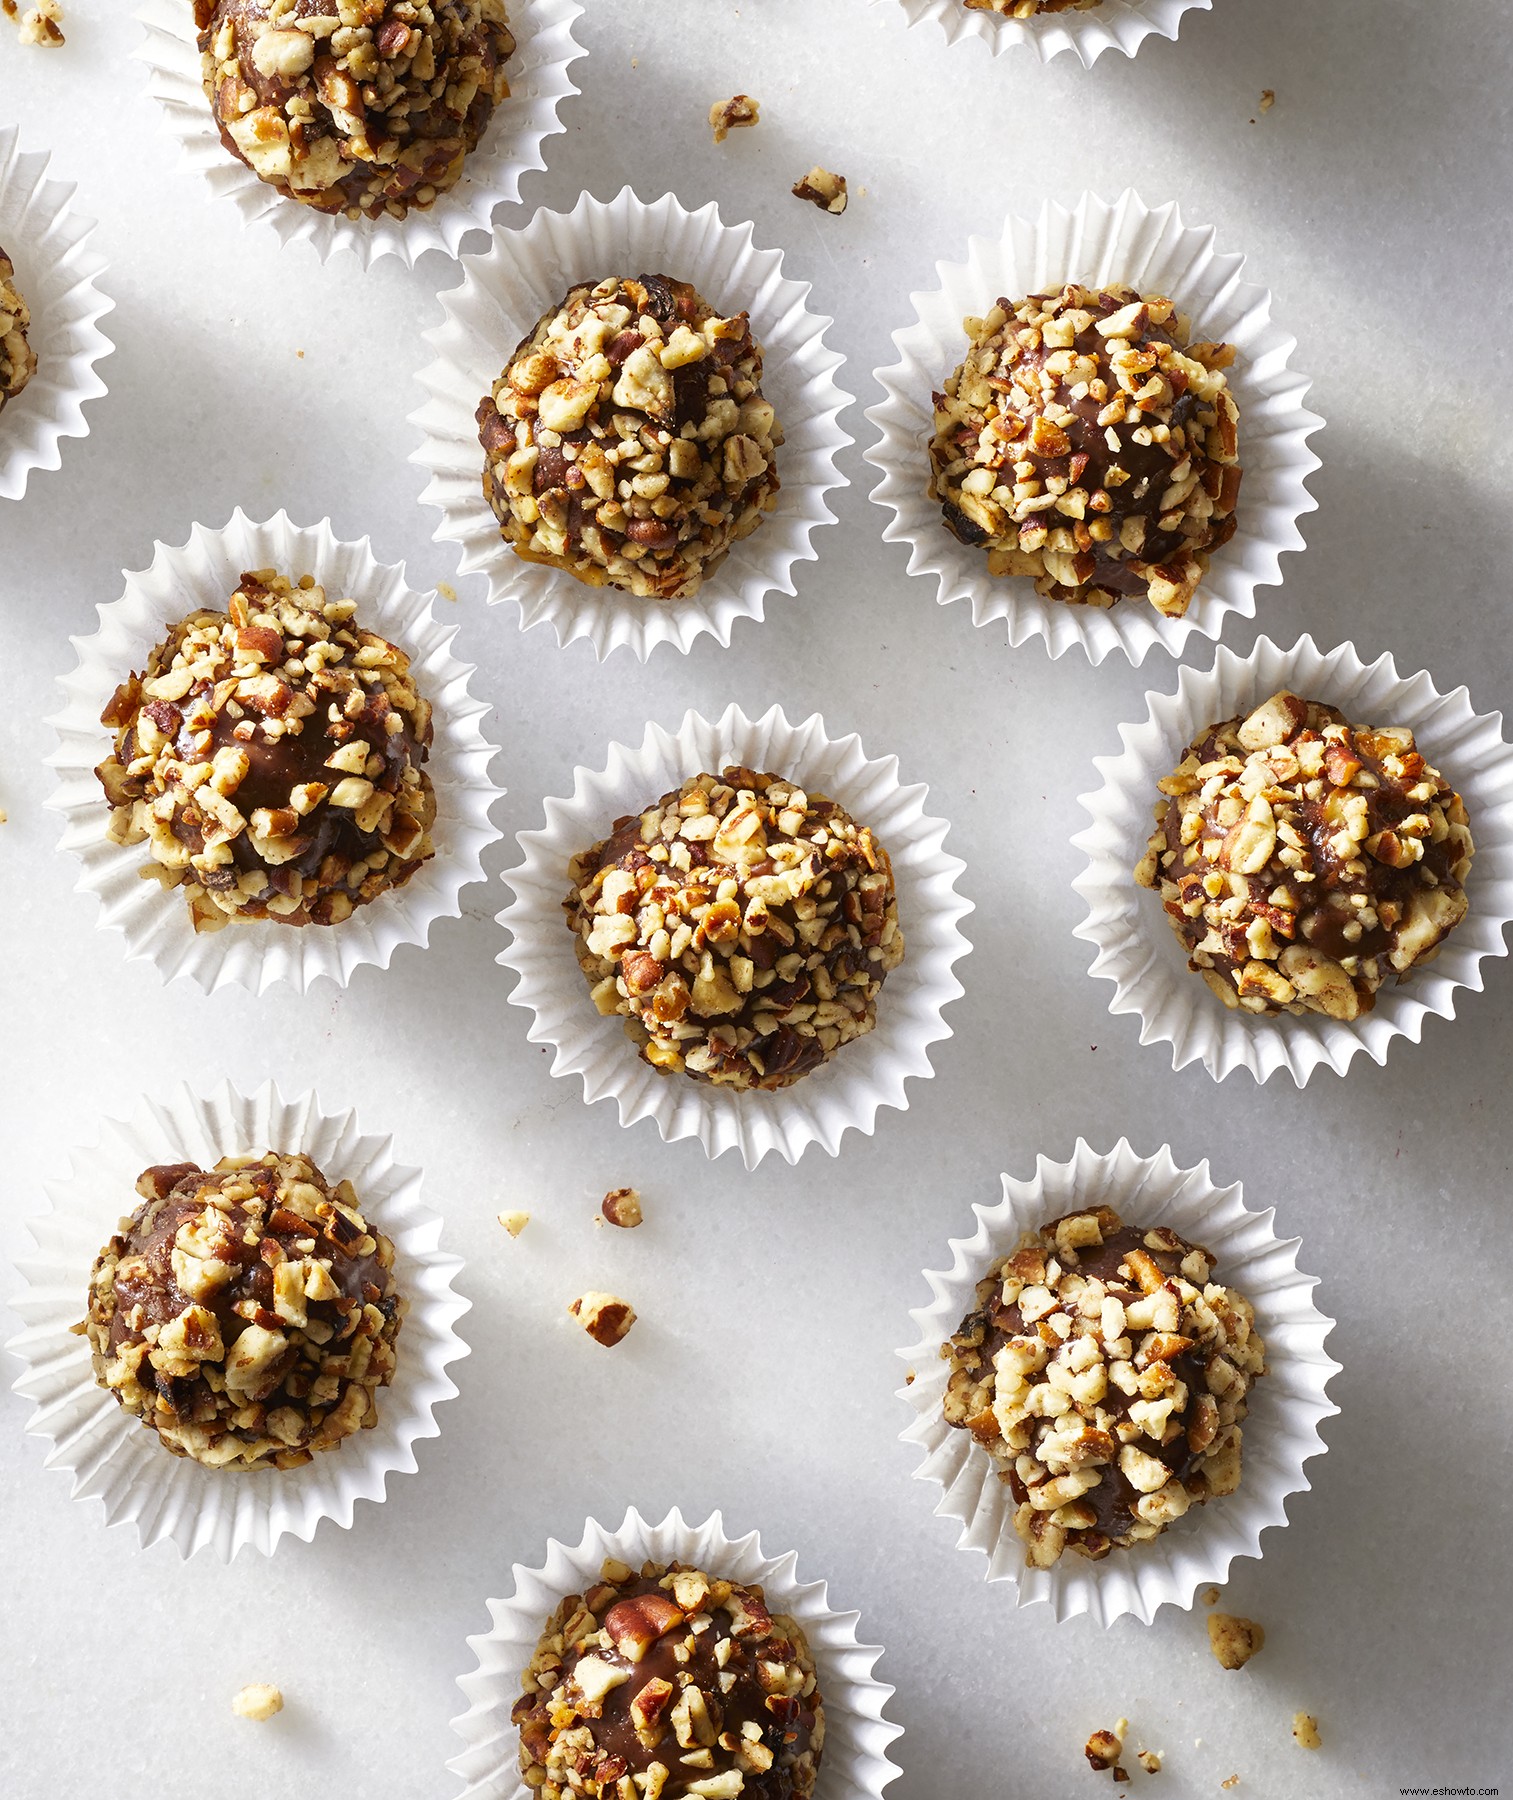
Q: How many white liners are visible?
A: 11